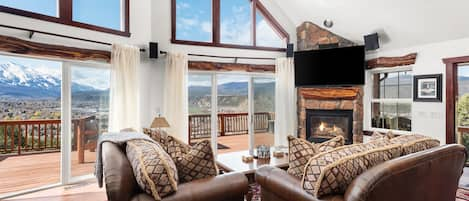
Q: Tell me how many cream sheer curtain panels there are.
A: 3